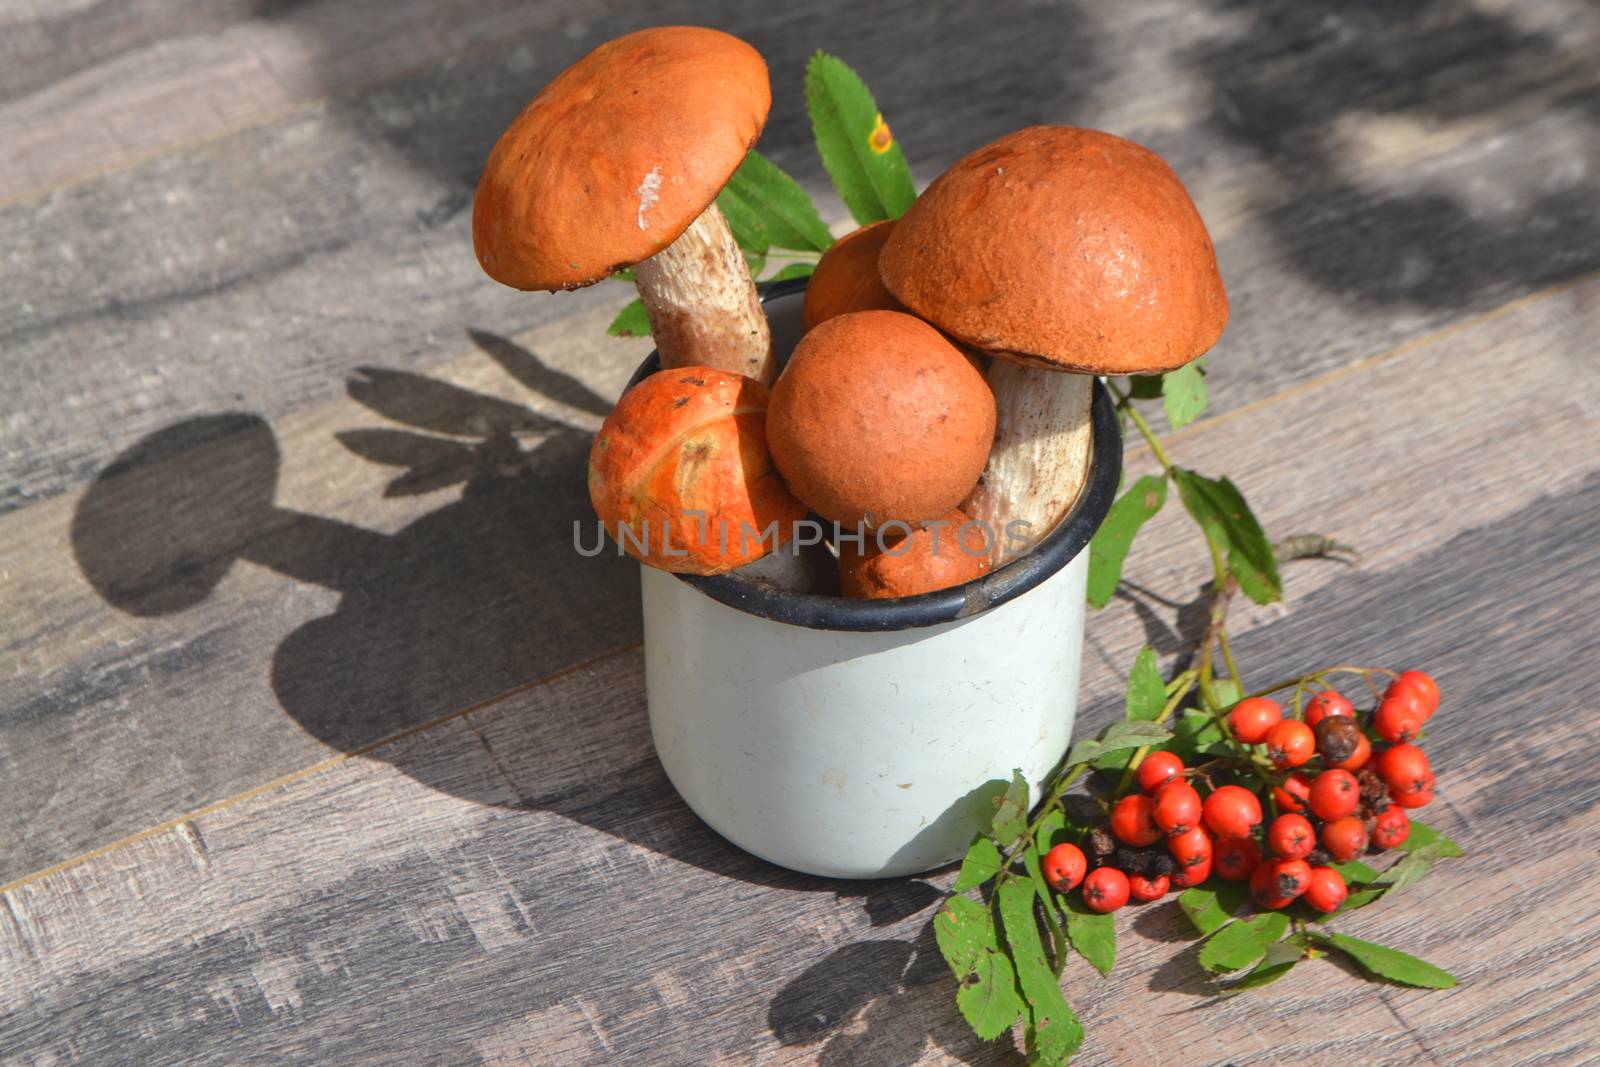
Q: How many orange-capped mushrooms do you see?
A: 6